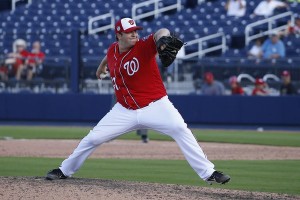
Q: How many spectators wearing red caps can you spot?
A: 4